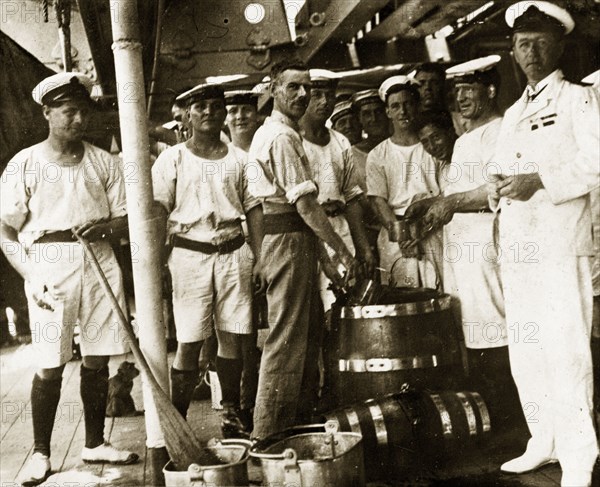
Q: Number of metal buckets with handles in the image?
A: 2